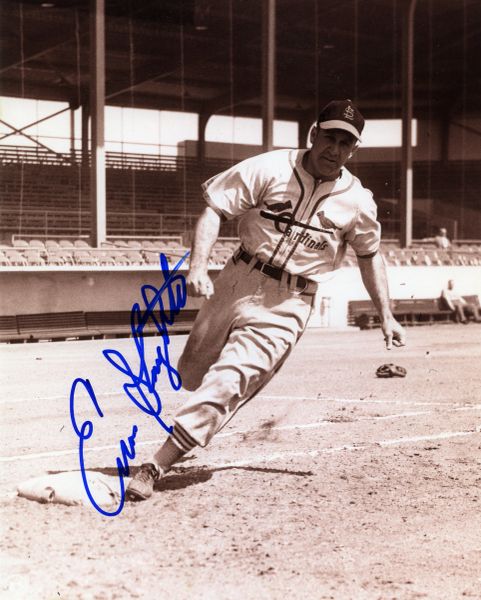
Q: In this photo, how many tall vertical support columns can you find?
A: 3